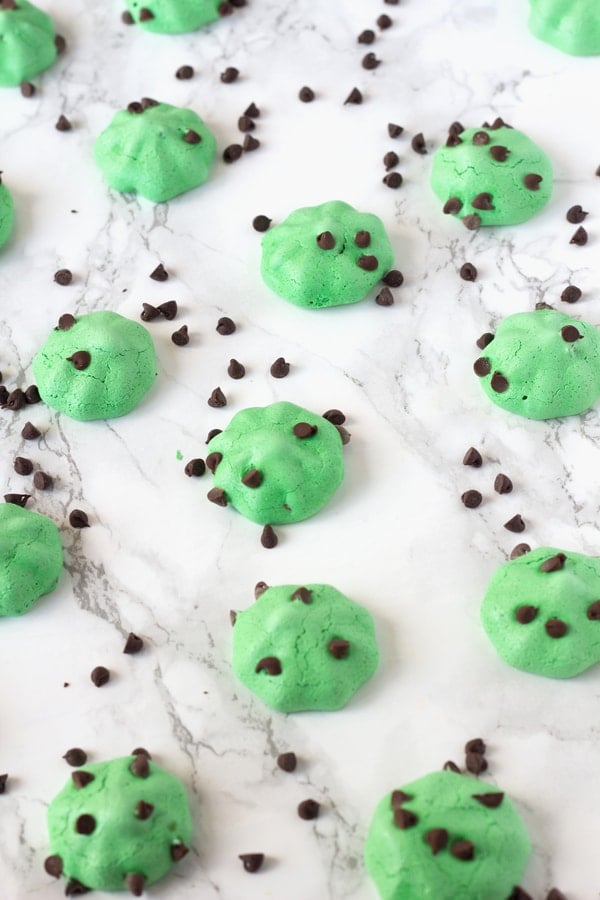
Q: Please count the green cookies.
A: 15